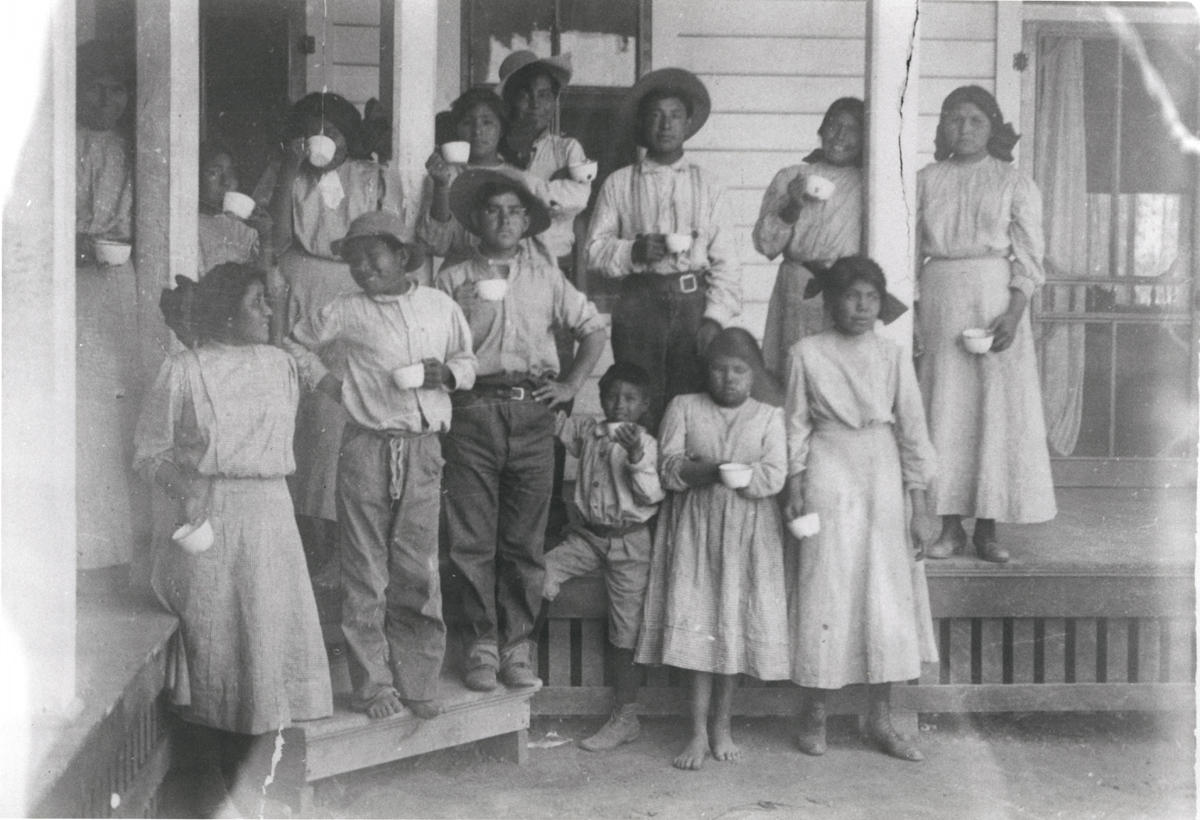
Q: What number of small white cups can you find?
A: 14